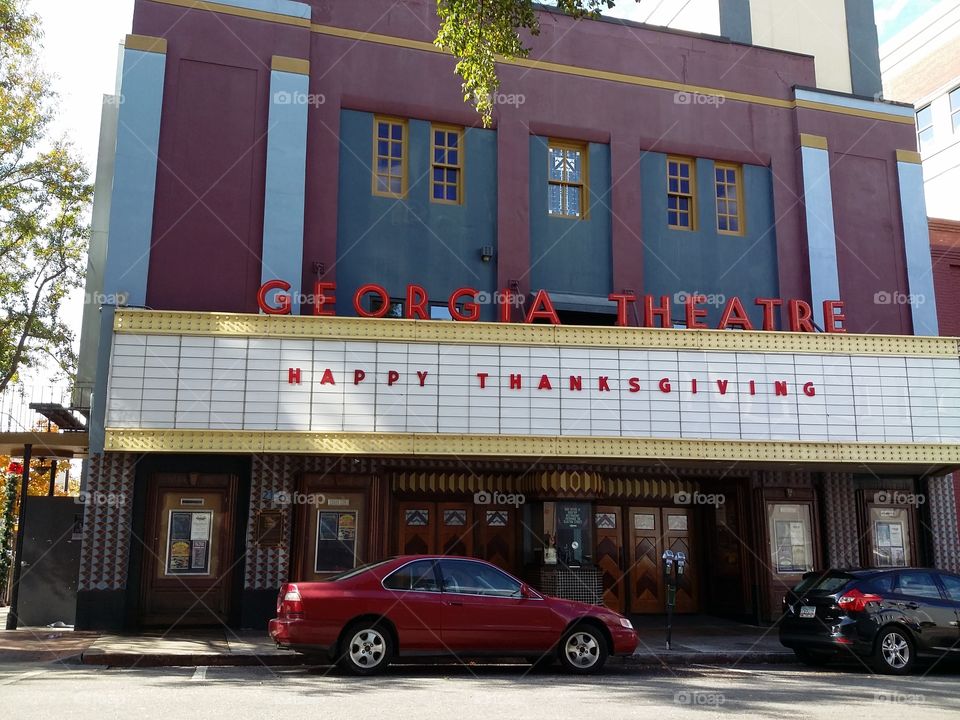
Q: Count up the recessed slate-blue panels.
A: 3